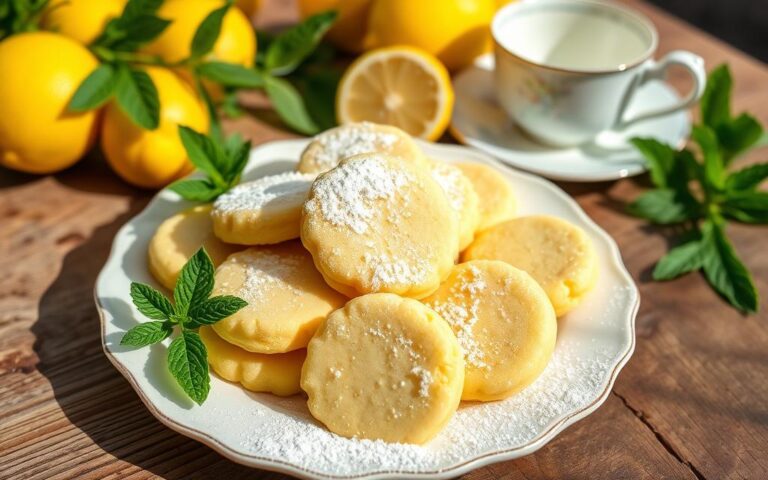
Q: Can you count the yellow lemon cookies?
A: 11